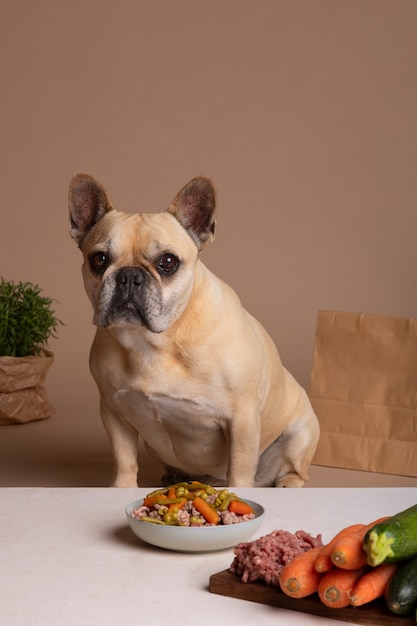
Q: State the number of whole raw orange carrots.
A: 5